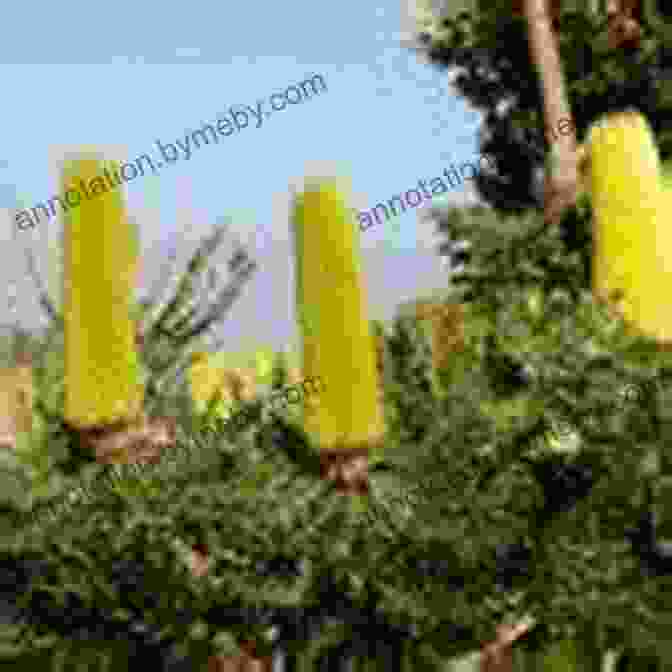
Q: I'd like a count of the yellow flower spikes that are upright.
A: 3